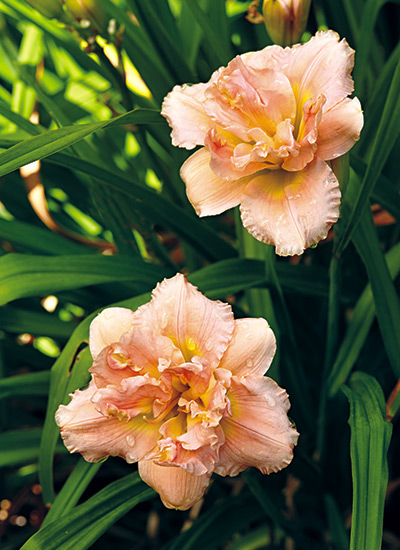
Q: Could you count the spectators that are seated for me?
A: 0